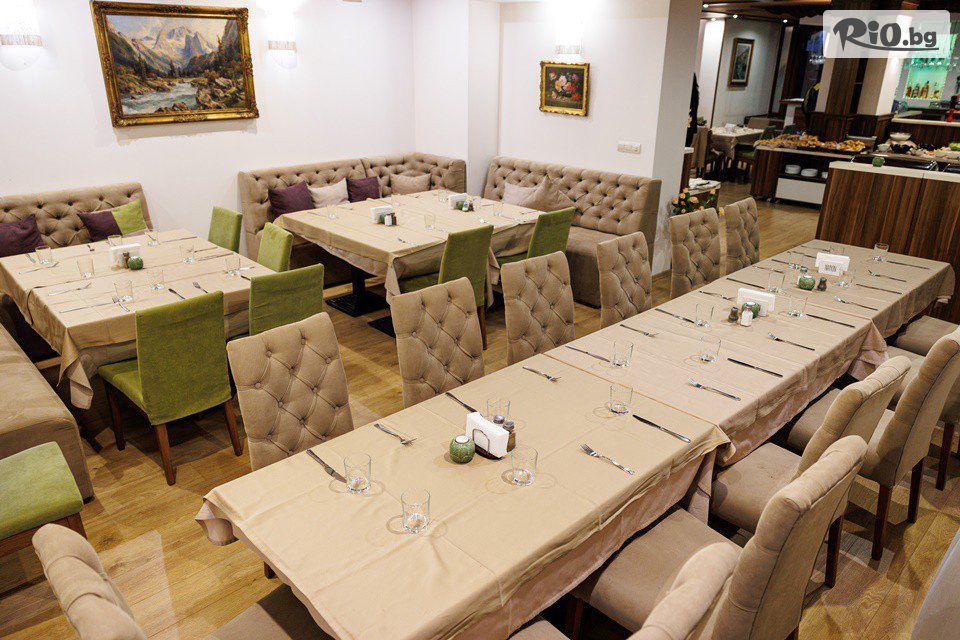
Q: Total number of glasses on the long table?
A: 14